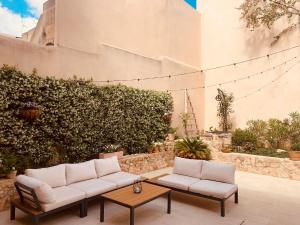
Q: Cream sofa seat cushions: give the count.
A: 5